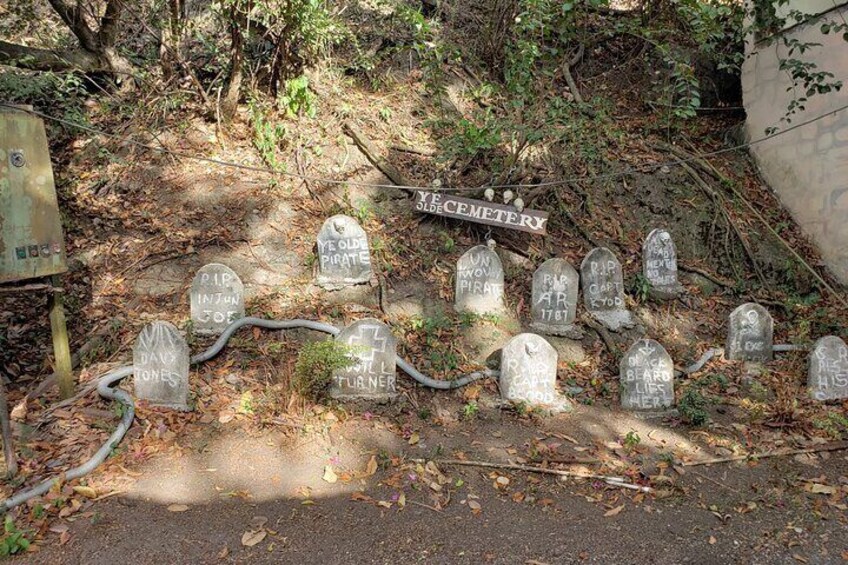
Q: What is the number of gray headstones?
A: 12